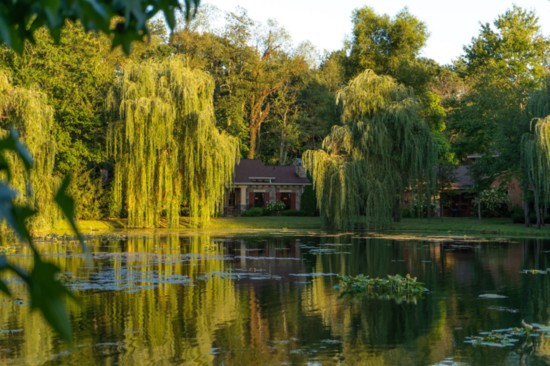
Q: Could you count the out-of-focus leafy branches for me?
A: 2